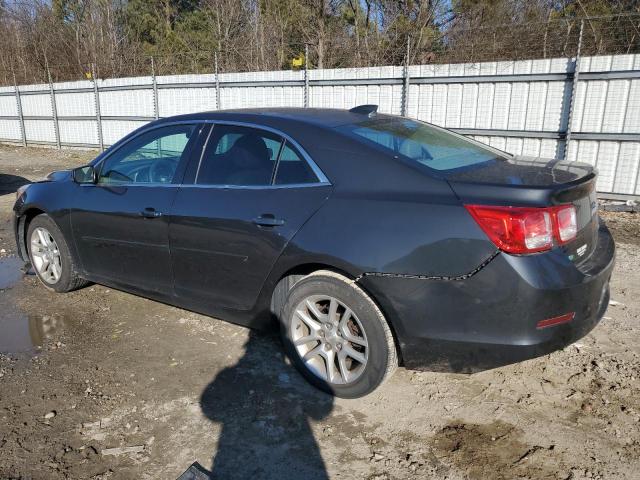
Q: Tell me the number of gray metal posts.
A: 8